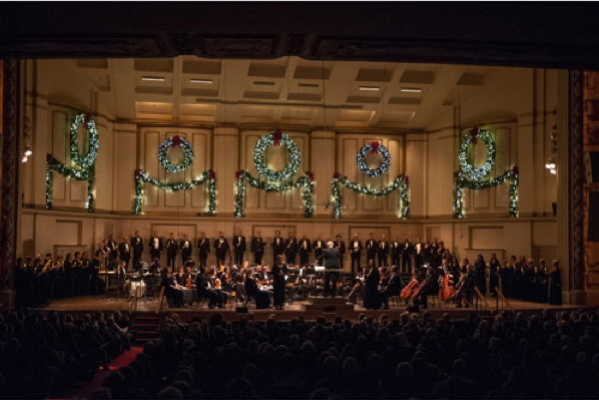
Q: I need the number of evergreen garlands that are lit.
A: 5